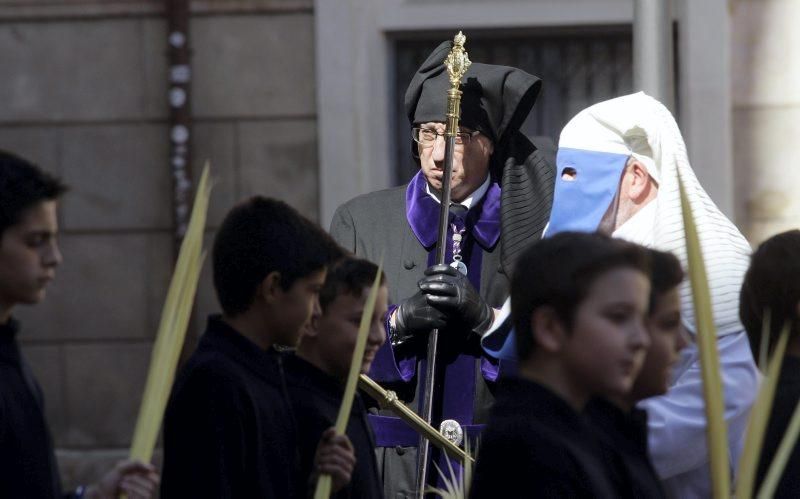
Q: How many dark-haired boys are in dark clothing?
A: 6